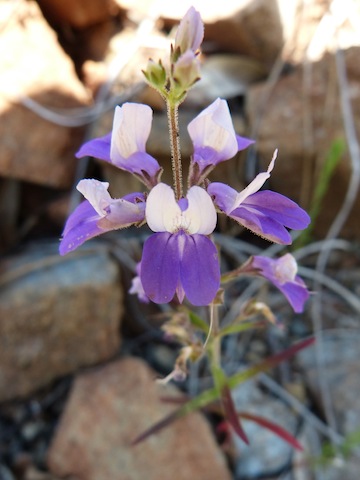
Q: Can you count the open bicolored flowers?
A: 6